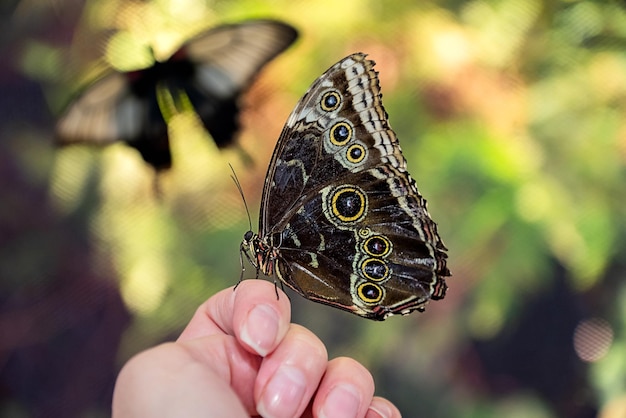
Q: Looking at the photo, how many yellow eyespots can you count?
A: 7